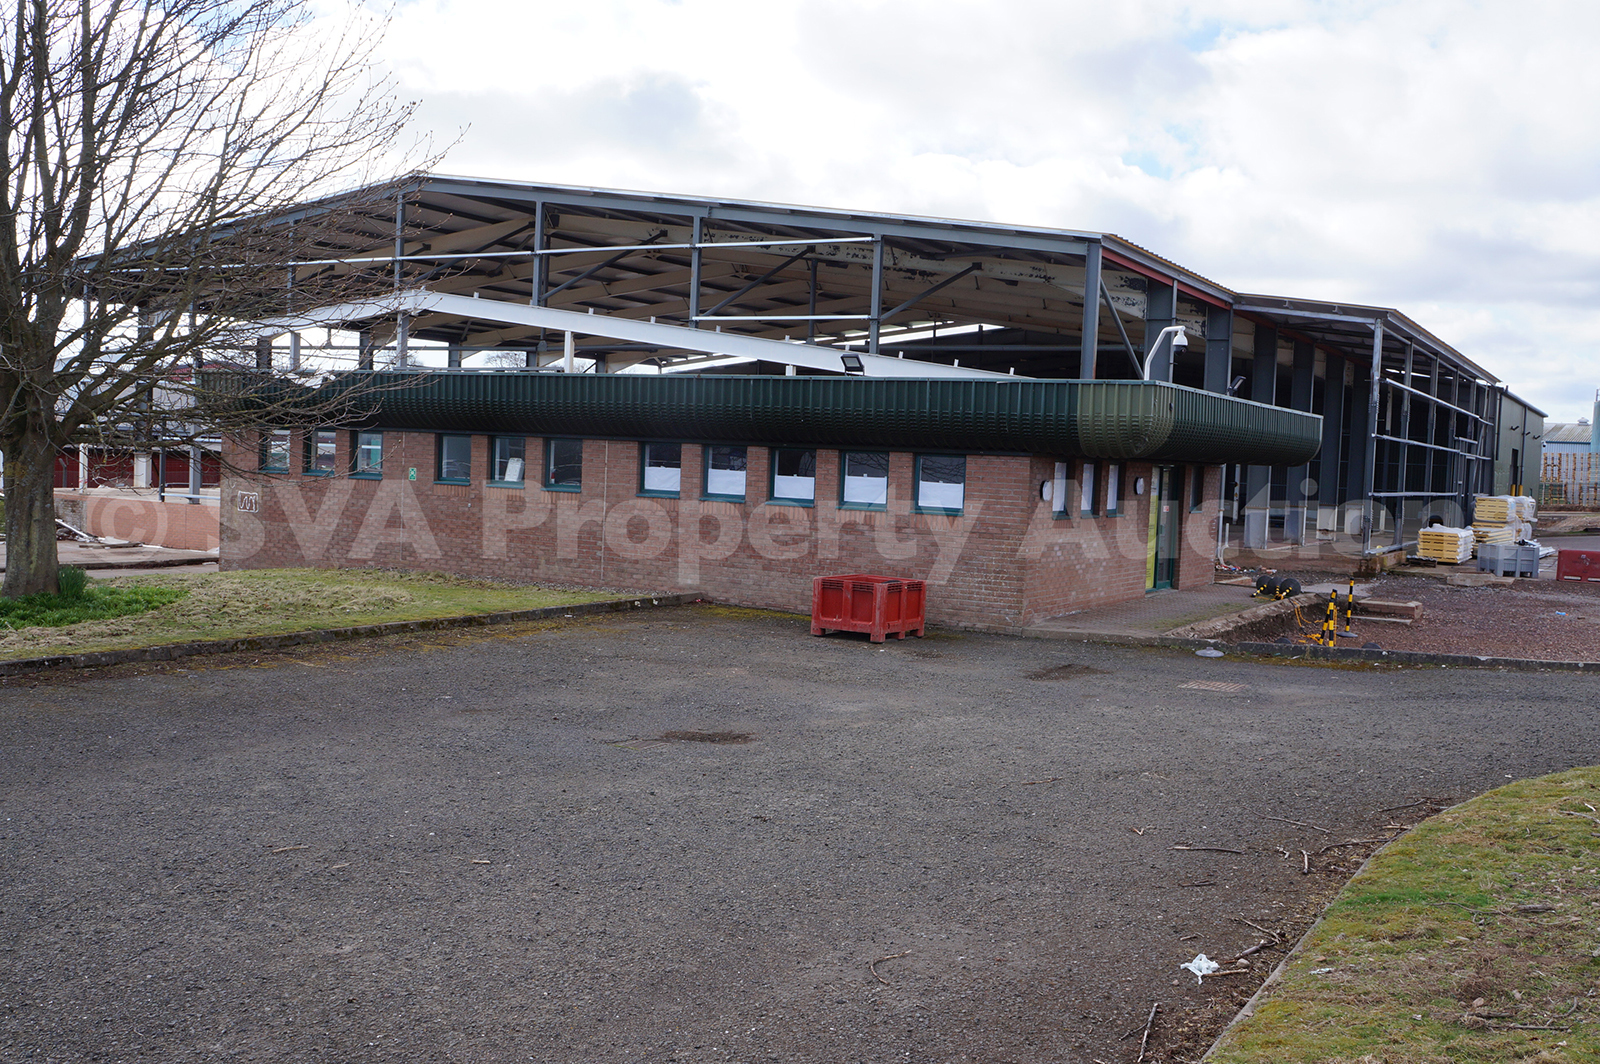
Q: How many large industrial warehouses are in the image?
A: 1